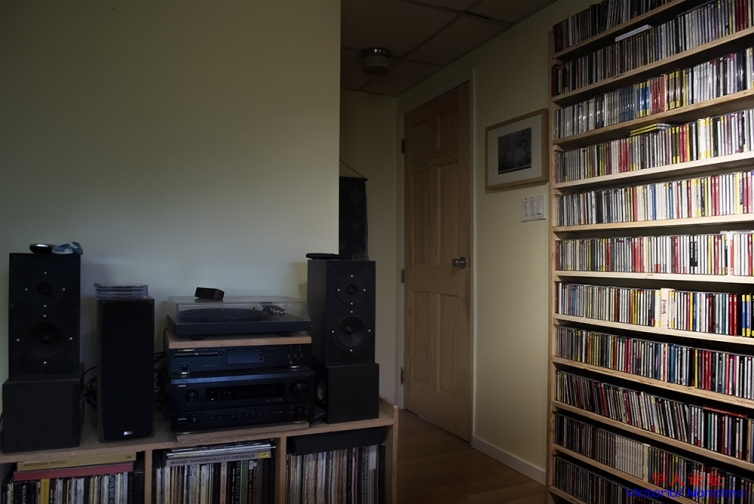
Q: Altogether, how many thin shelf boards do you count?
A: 11